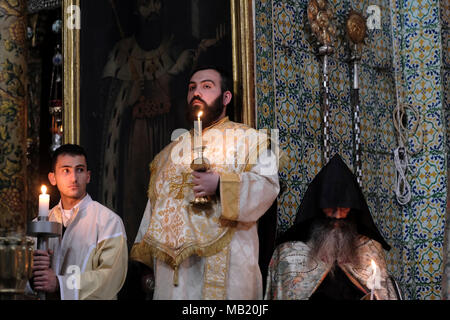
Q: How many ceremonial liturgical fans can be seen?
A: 2